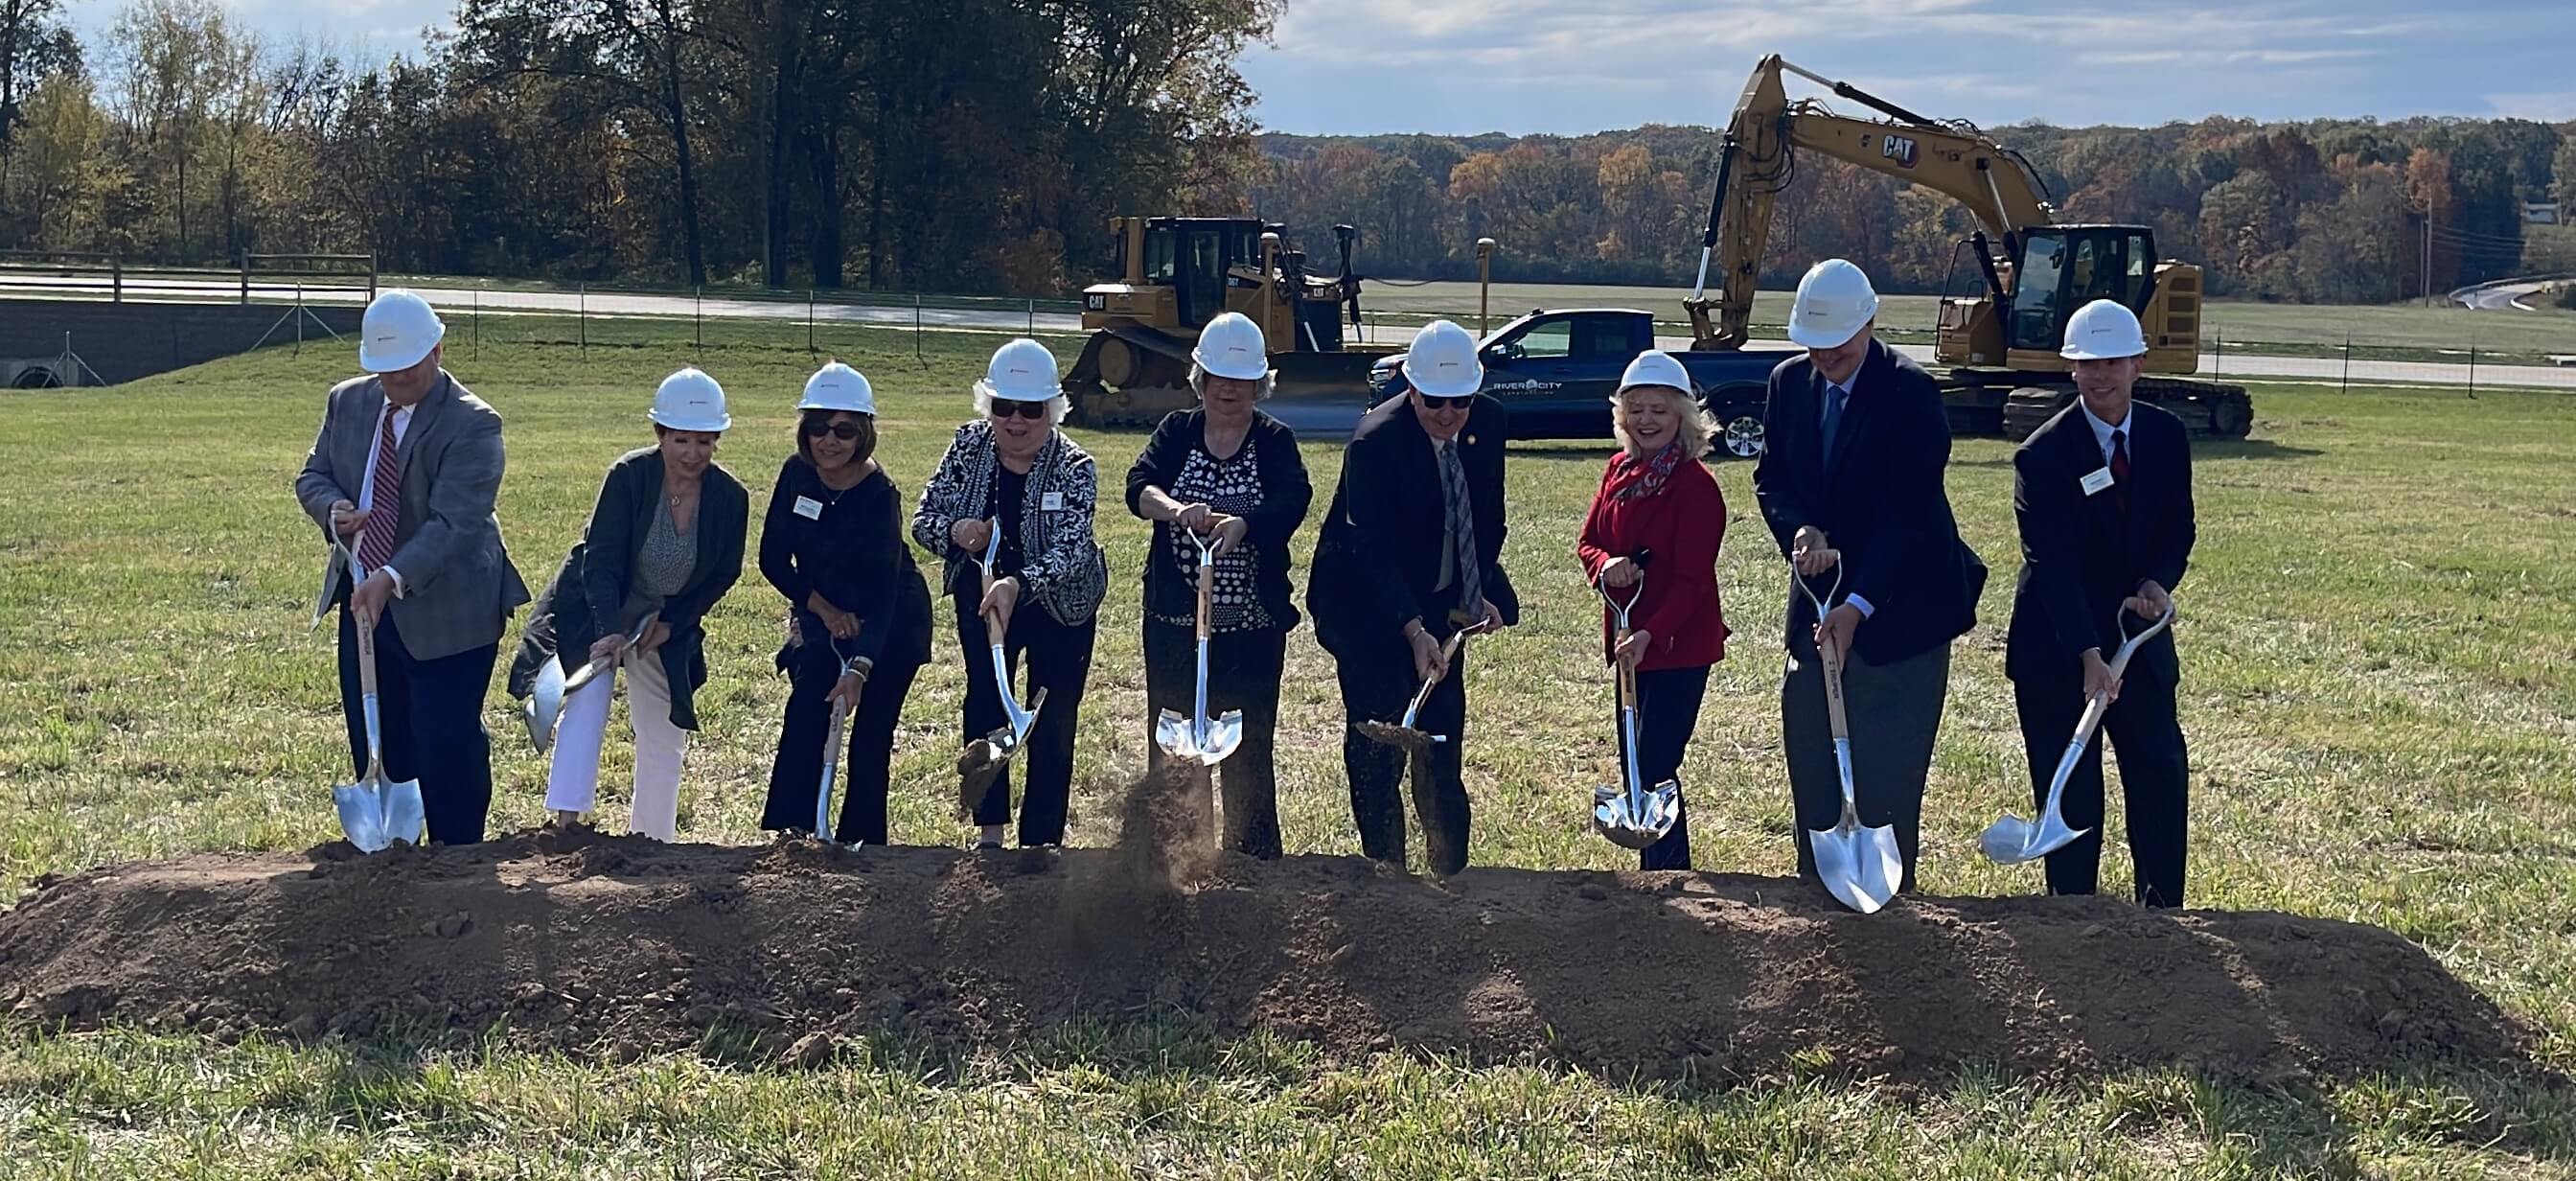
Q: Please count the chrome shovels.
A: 9